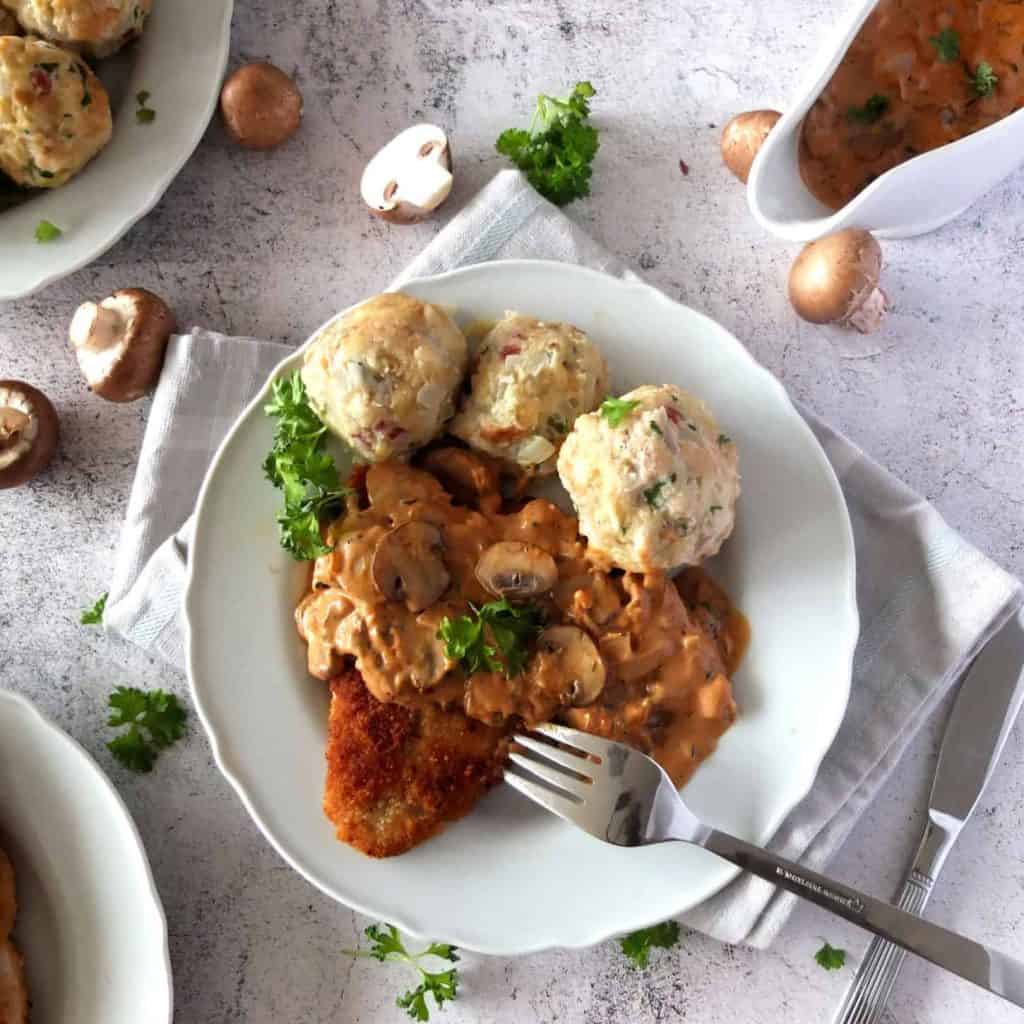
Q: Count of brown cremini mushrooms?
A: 6